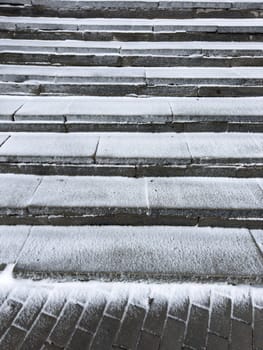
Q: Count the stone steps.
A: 8